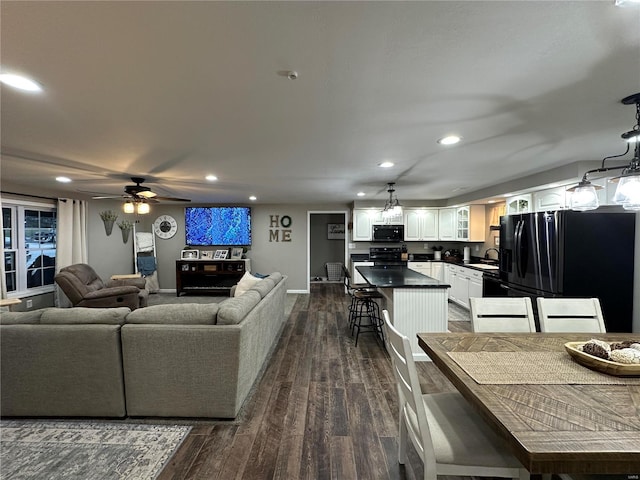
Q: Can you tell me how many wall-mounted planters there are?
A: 2